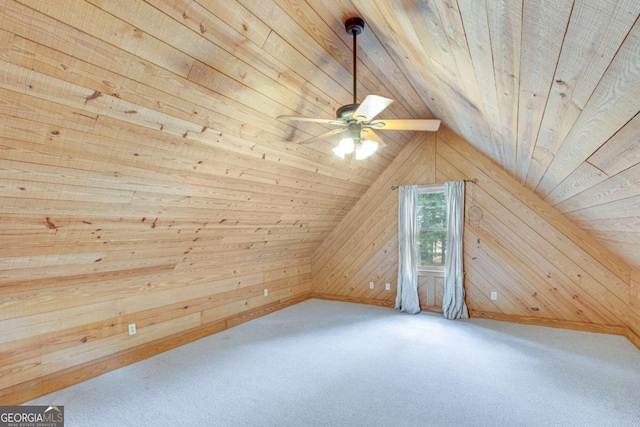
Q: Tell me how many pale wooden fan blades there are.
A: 5